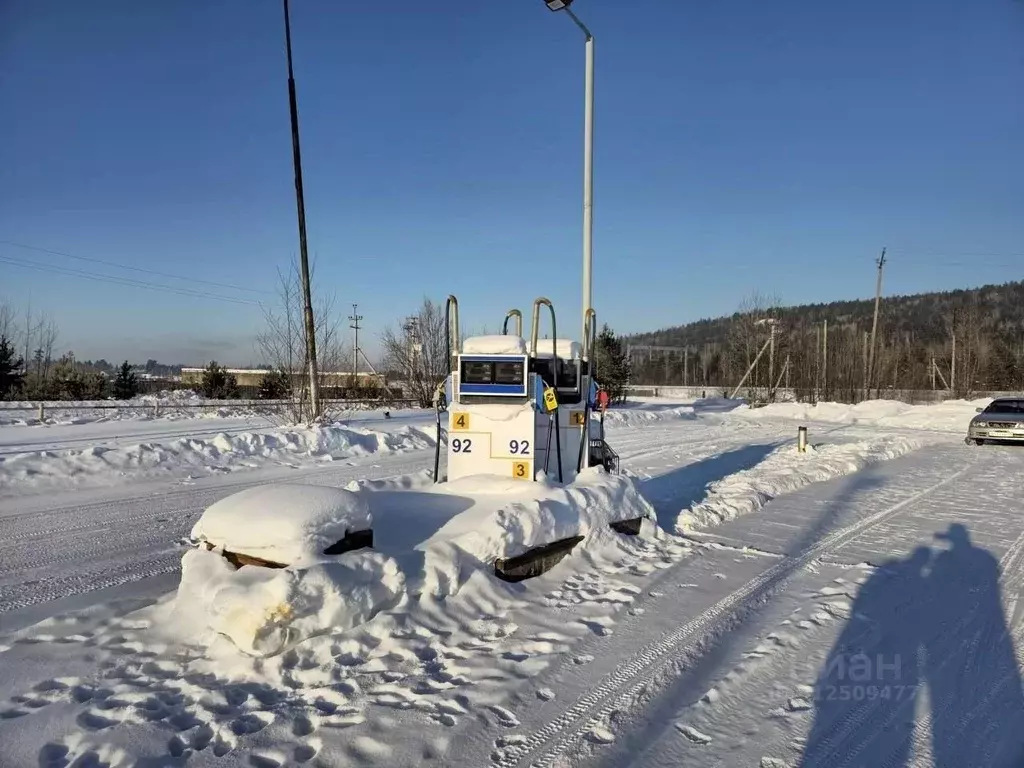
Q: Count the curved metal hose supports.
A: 4